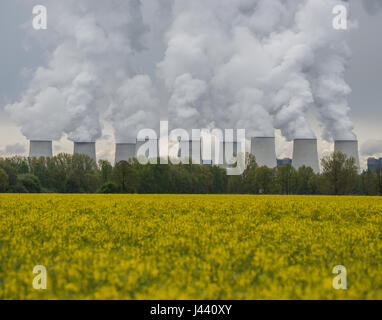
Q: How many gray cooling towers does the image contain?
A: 9